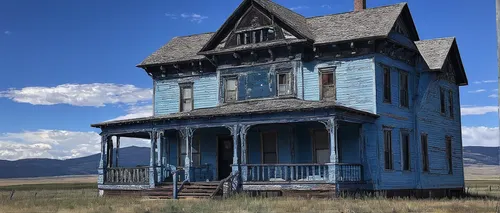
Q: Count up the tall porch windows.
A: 3